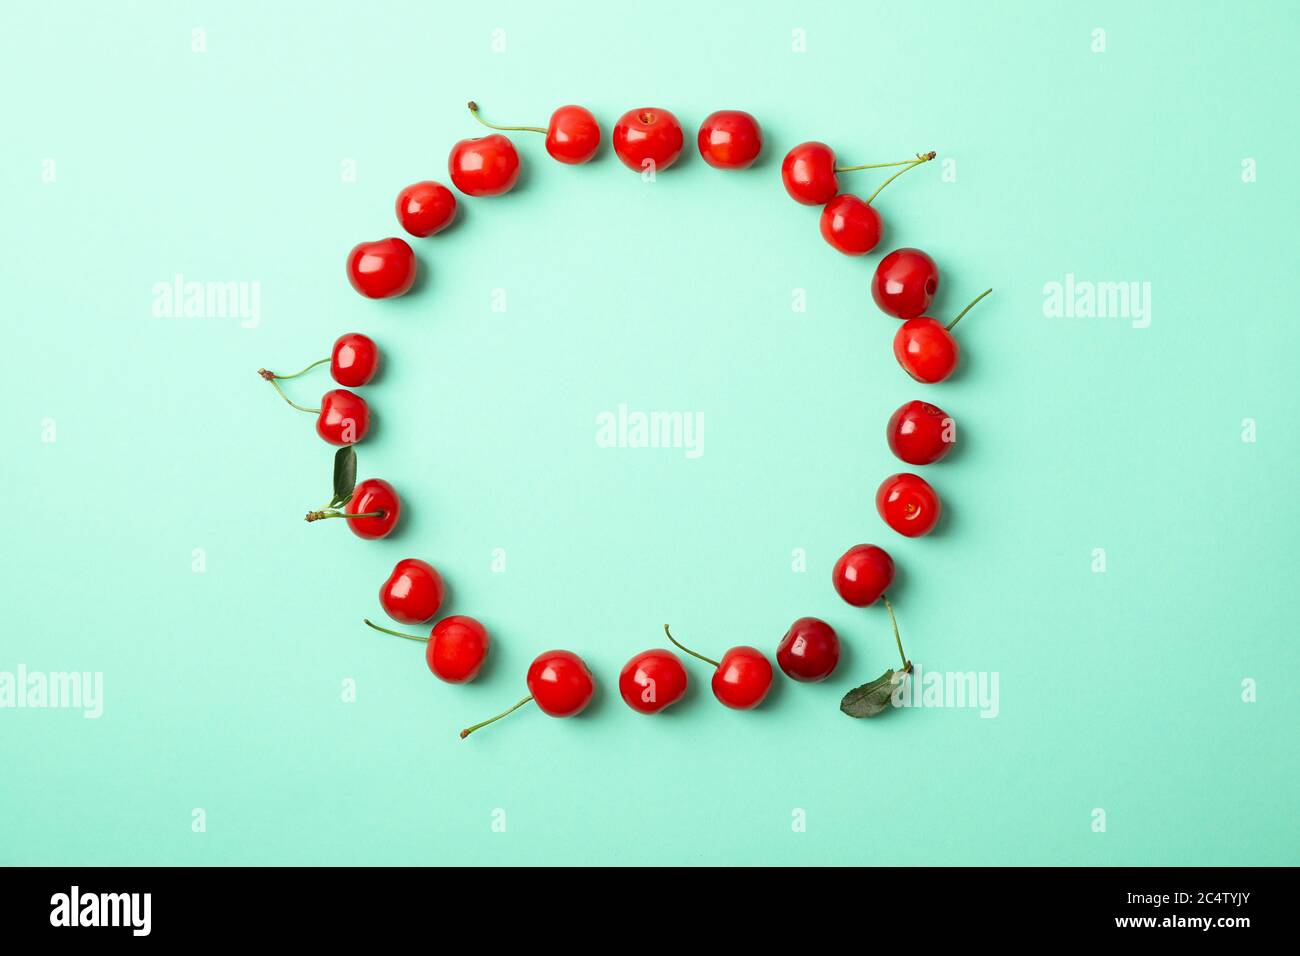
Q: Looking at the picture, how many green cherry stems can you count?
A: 11